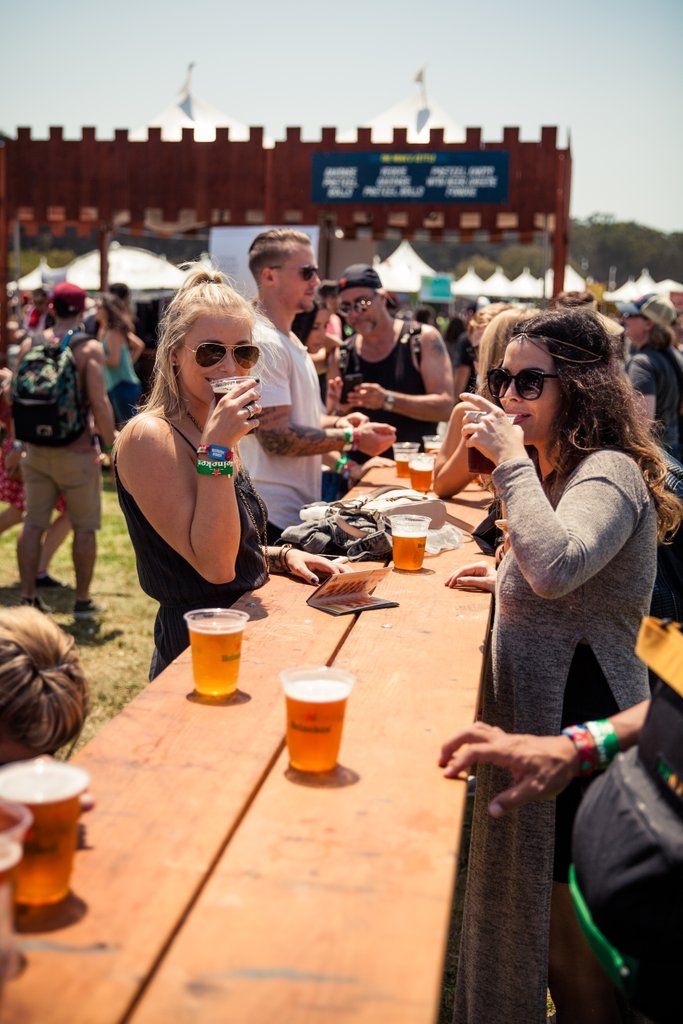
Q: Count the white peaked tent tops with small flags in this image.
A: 2